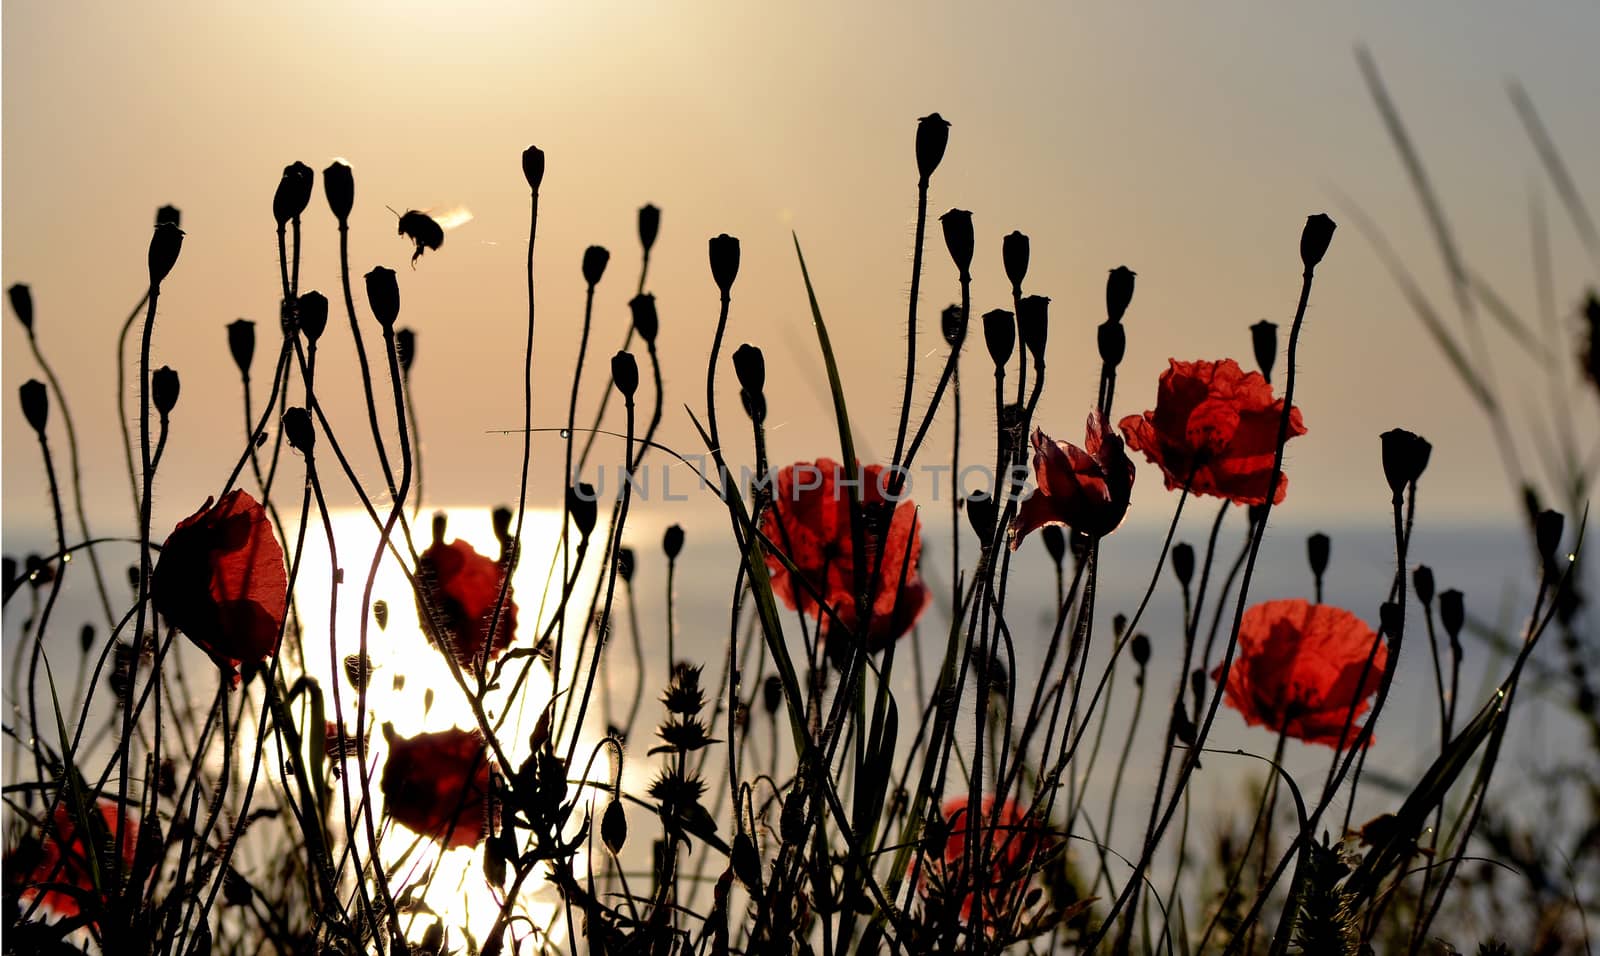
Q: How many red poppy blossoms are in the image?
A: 9